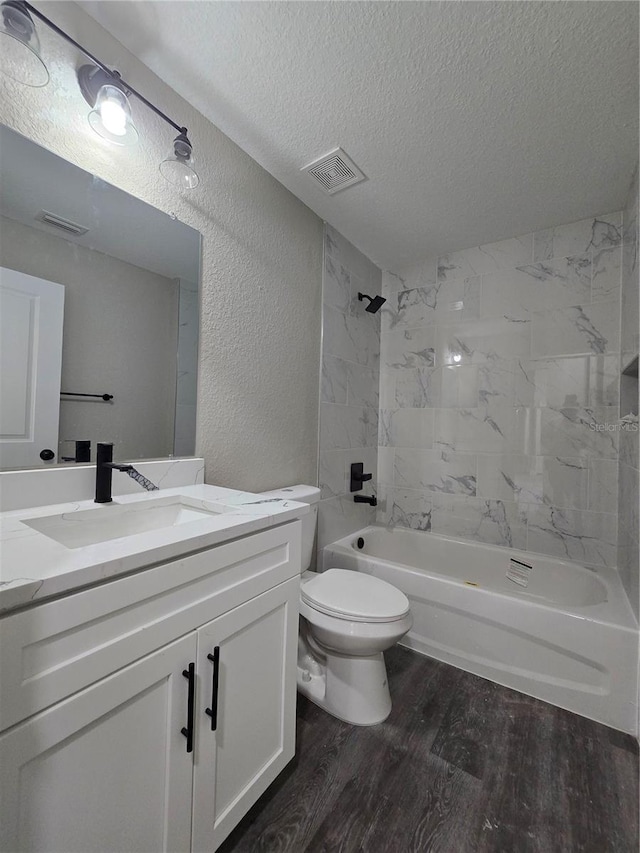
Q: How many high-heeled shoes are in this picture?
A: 0